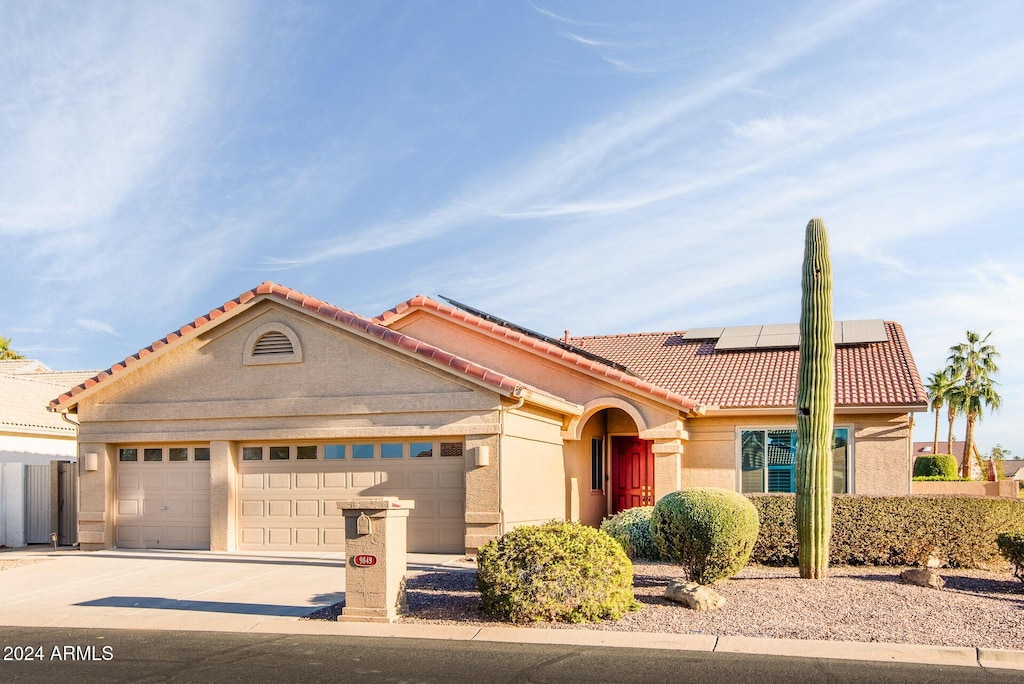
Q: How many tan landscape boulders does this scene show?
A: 2